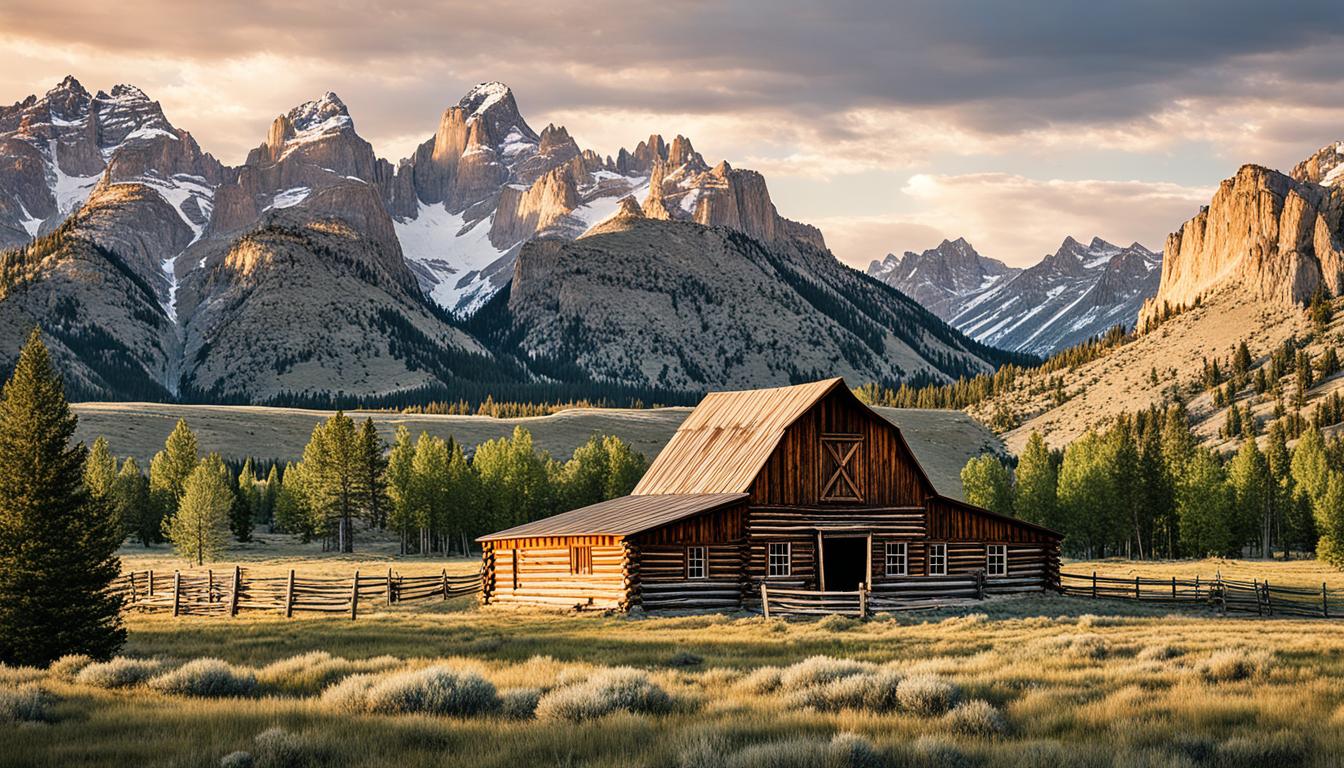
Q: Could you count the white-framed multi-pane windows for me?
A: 5